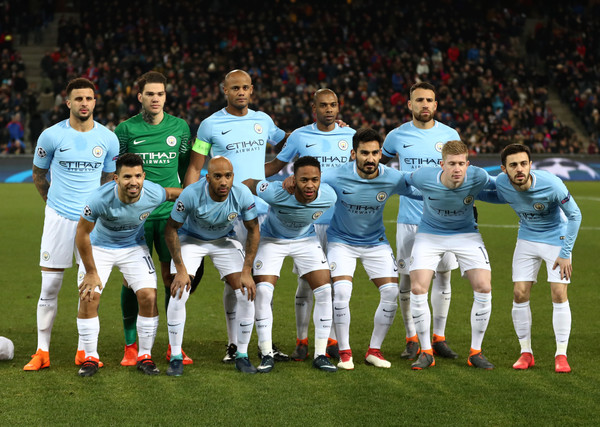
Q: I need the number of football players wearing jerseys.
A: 11